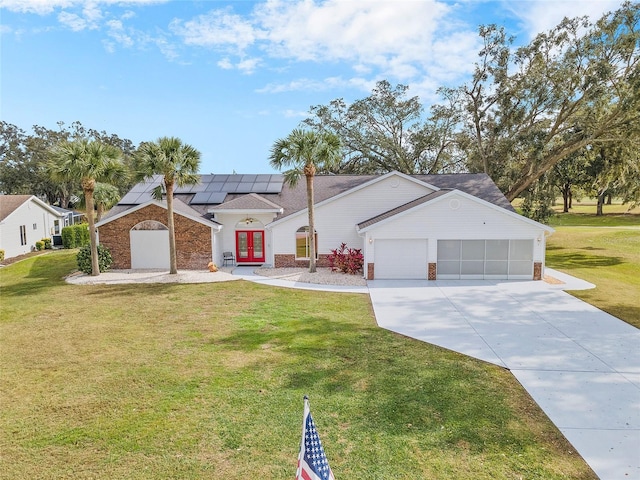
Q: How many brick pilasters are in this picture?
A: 3